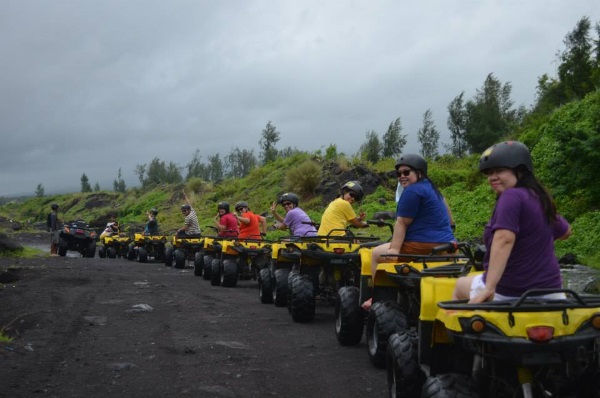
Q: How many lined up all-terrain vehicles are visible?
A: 10